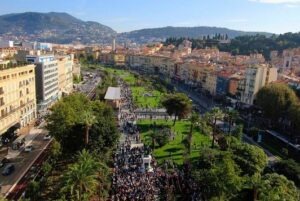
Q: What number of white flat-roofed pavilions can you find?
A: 1